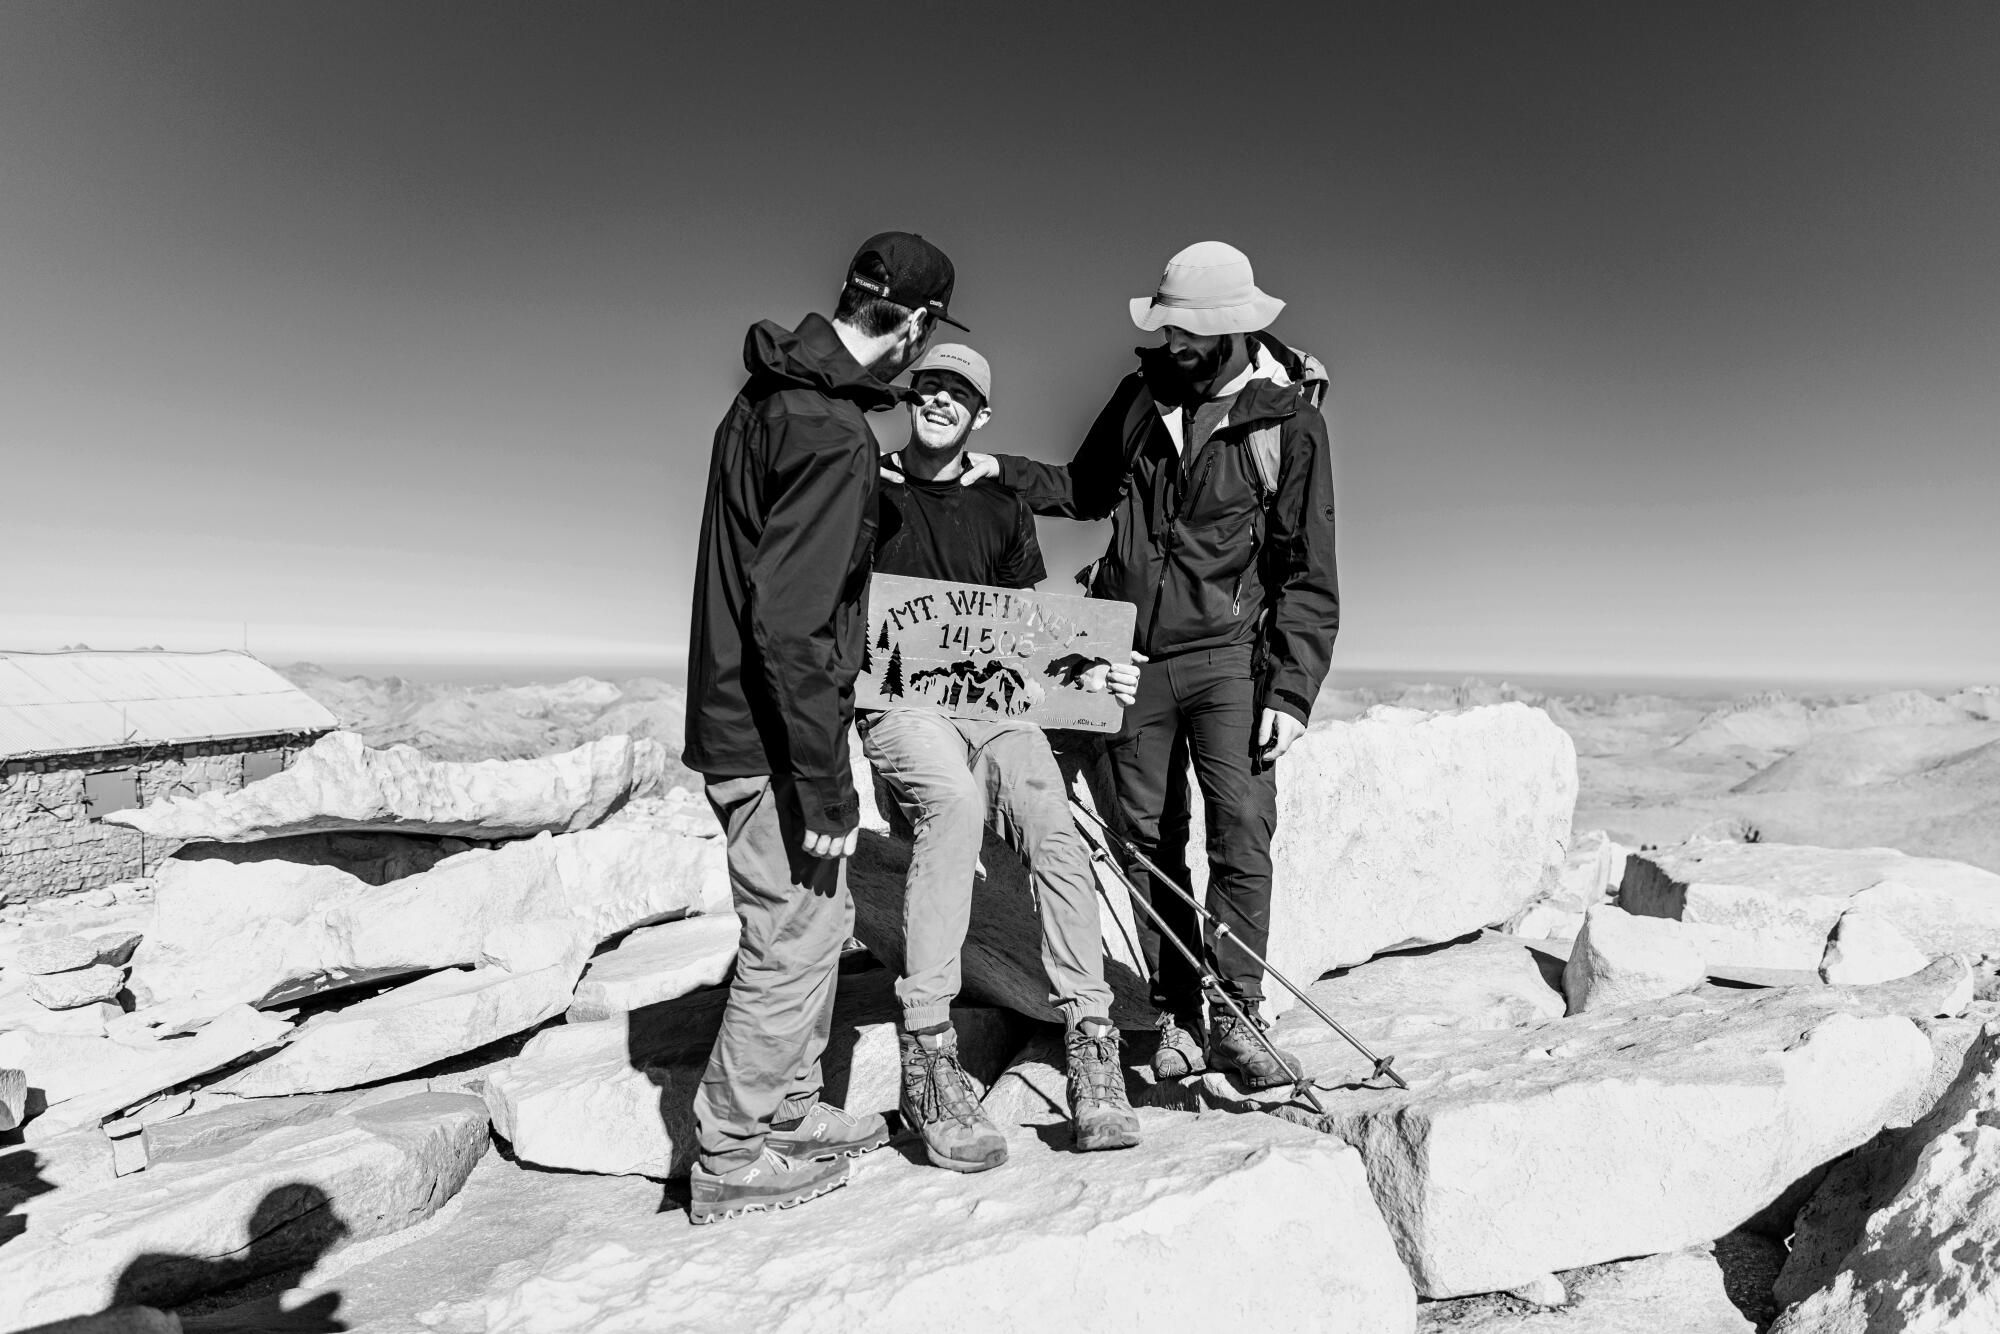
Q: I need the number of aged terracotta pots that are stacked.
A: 0